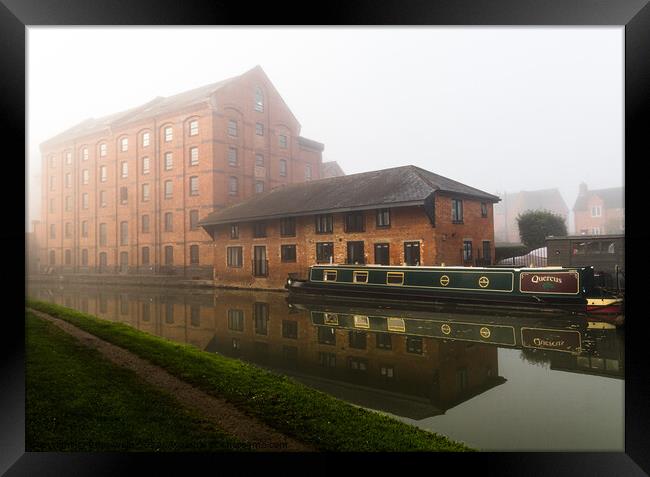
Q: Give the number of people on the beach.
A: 0